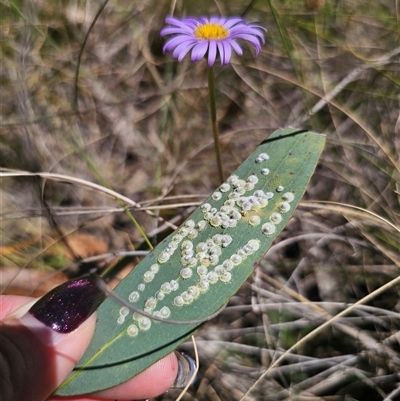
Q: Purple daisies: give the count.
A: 1